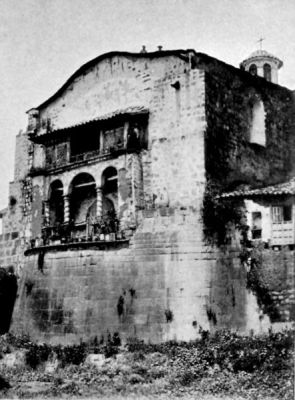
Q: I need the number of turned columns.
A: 3